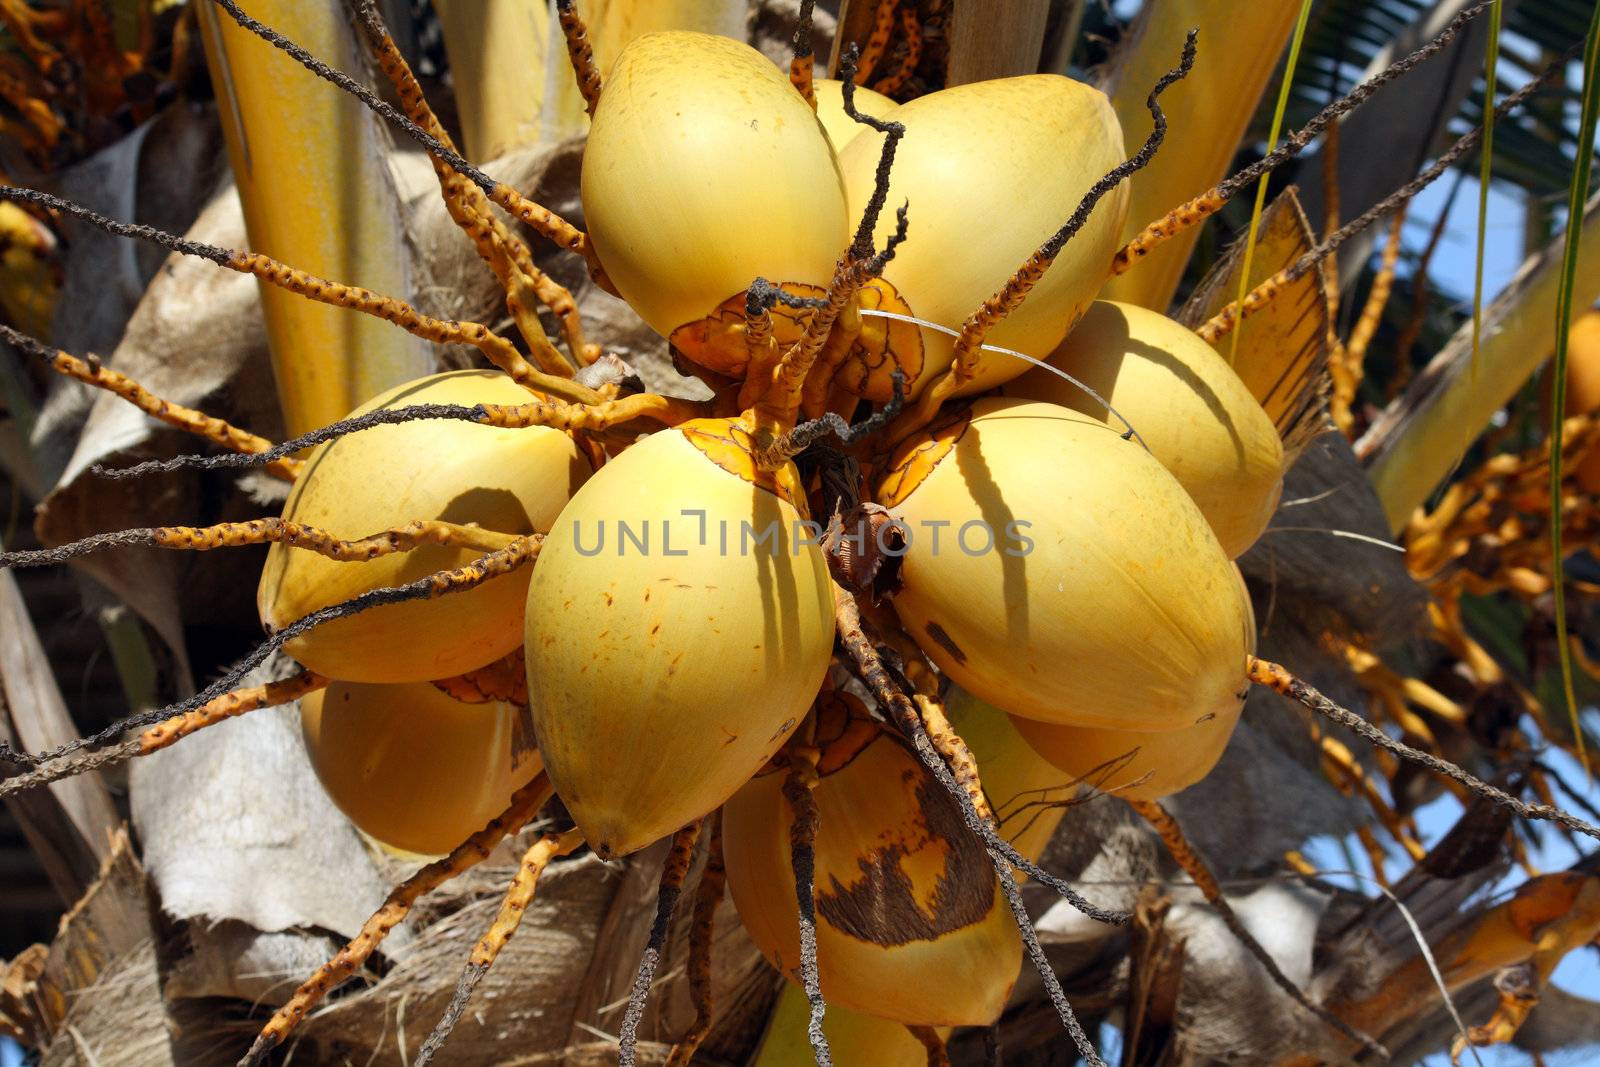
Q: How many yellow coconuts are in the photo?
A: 10